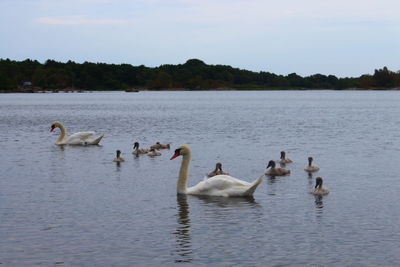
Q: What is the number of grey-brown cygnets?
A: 9